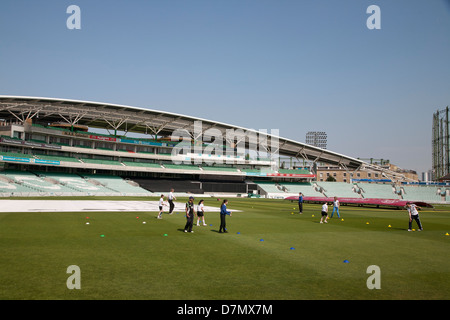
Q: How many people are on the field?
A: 9